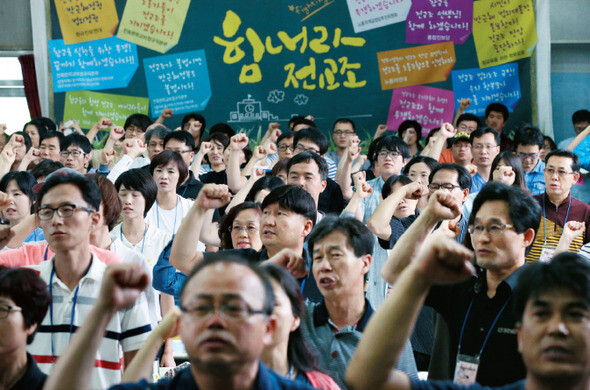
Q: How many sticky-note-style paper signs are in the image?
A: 11